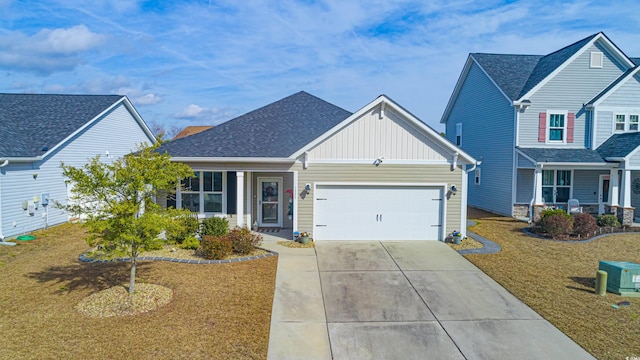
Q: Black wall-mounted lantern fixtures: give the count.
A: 2